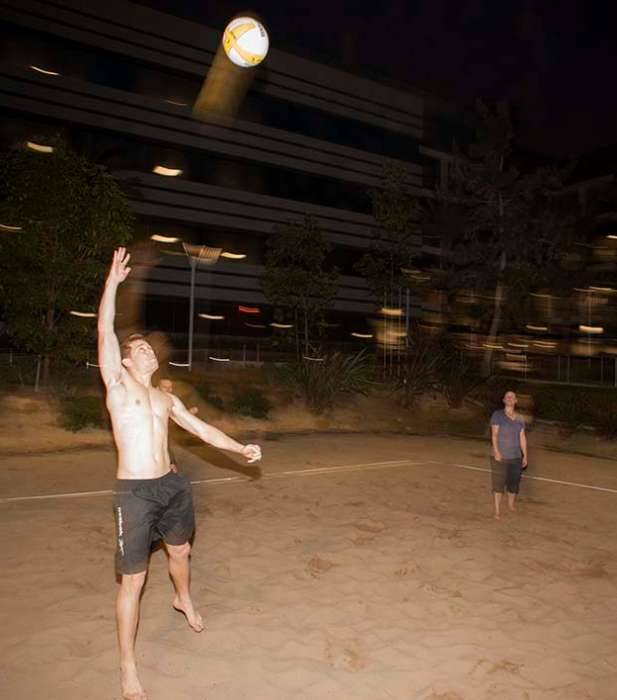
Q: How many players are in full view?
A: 2